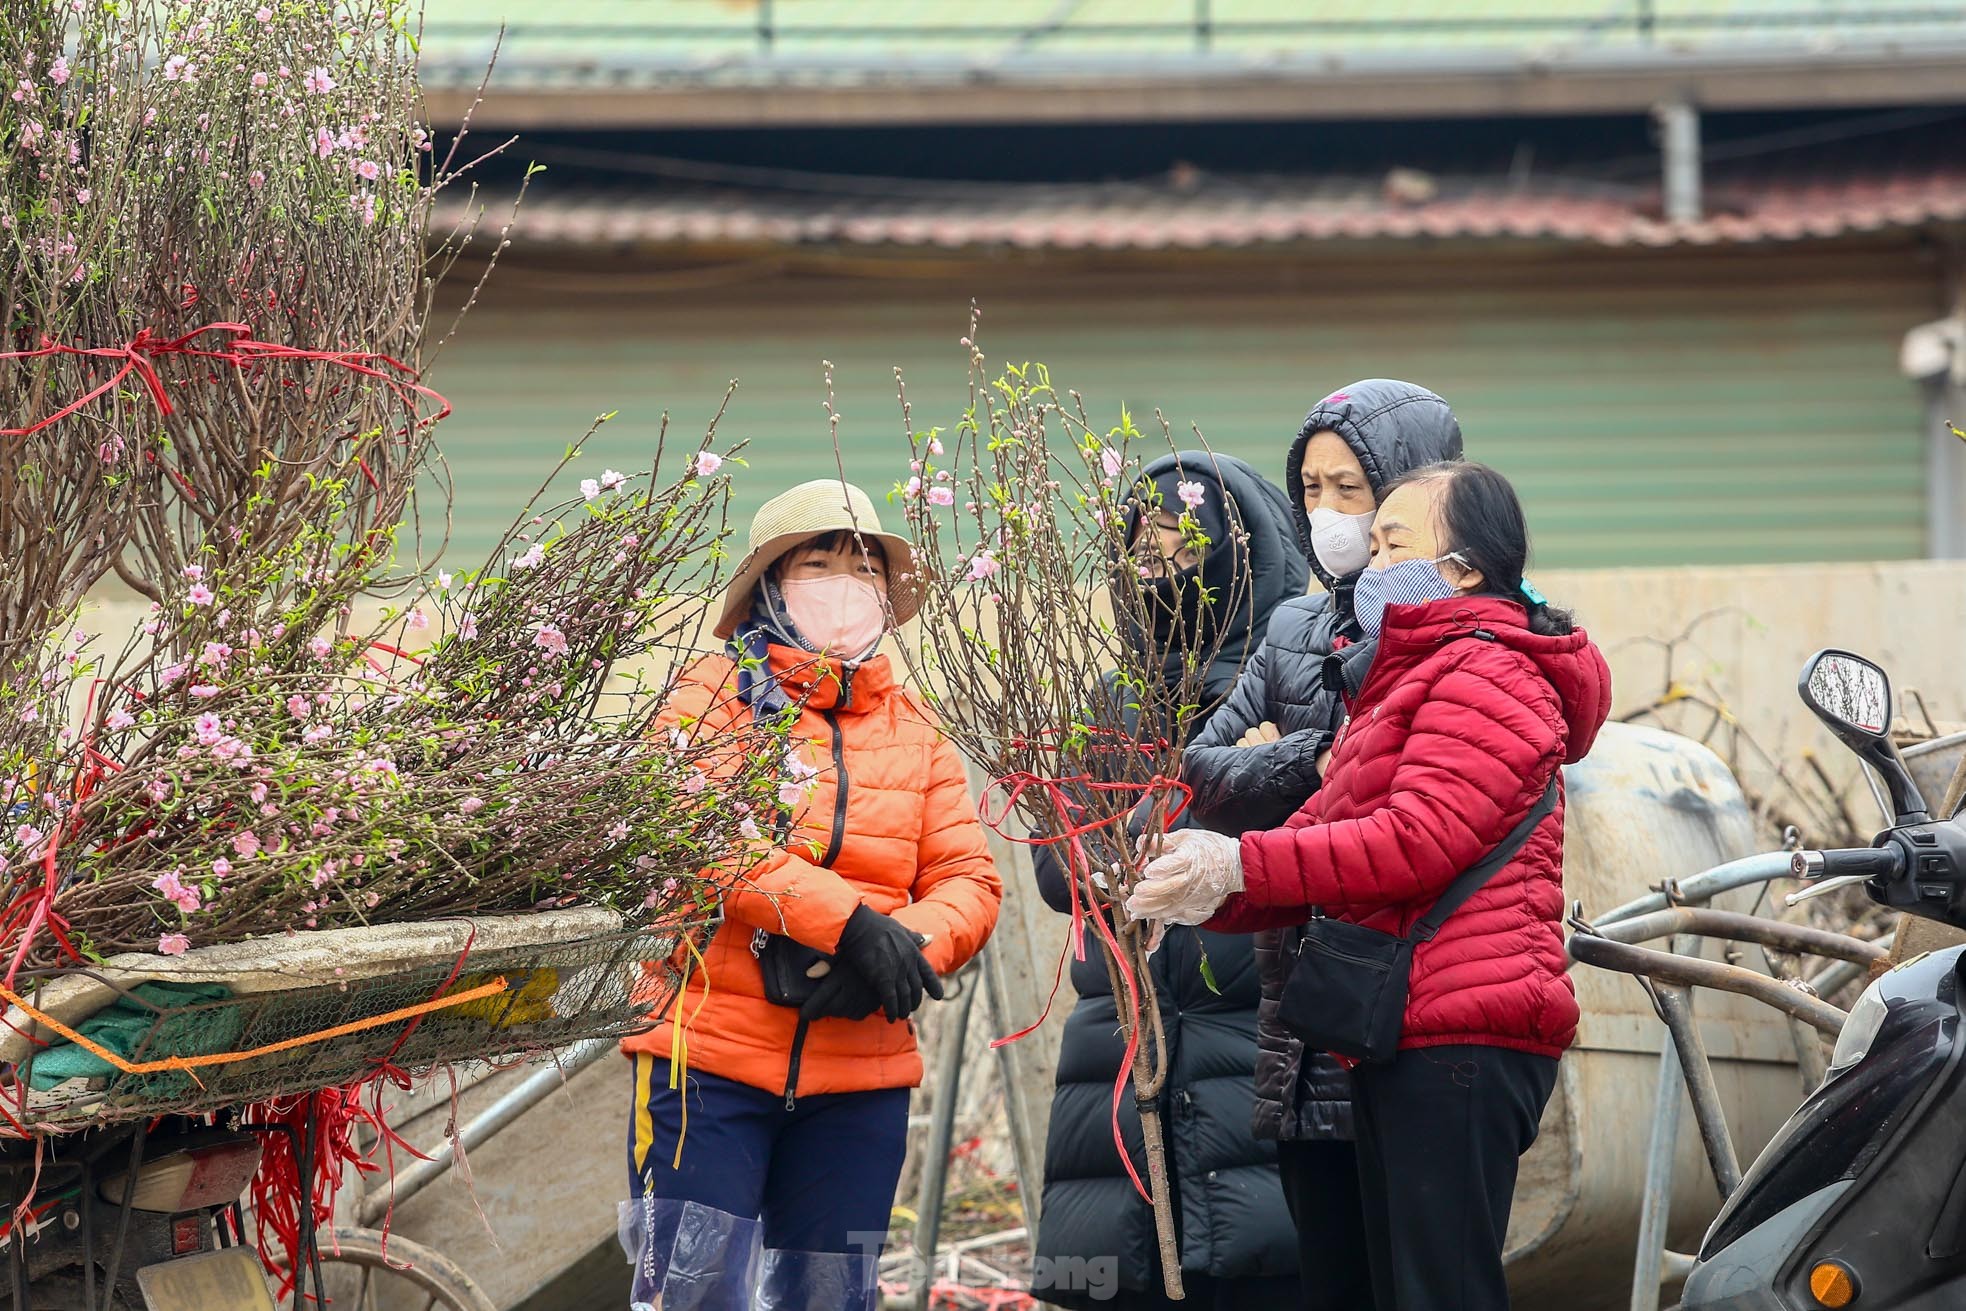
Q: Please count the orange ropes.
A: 1